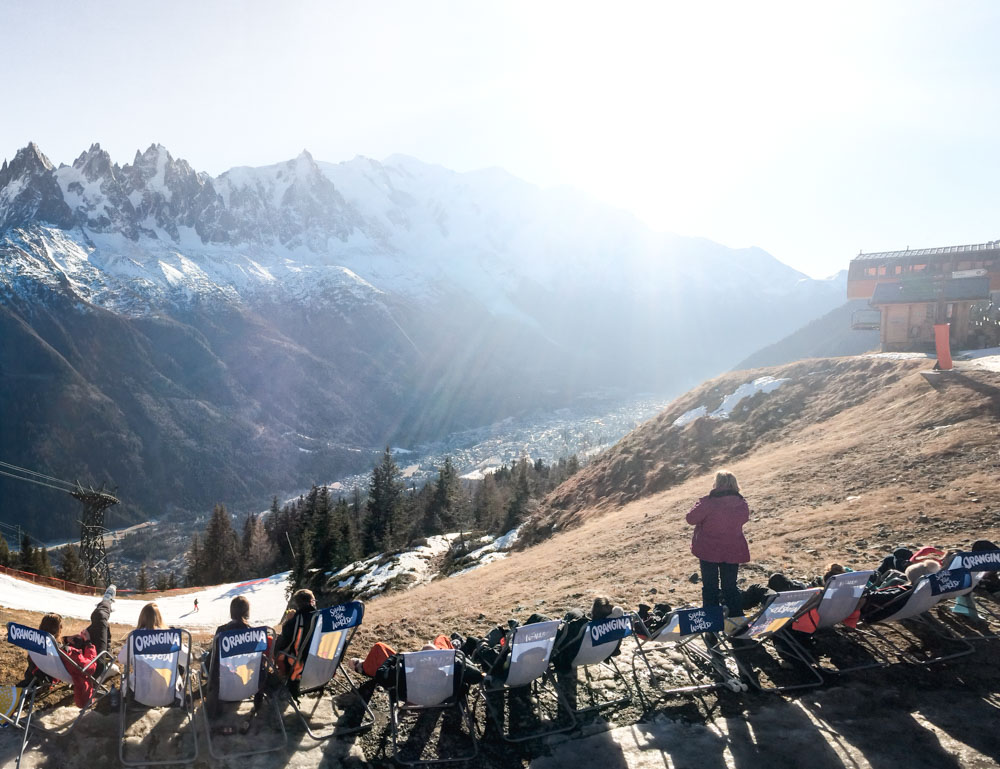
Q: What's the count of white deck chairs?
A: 12